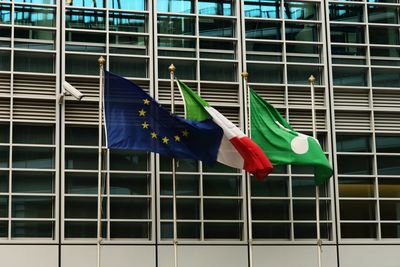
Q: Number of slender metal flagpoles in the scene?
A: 4